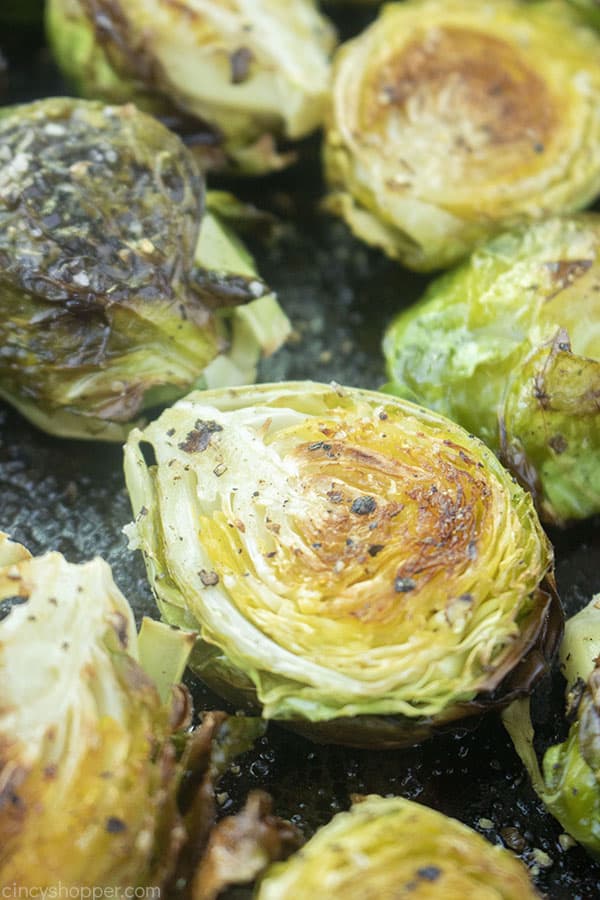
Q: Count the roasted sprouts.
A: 8